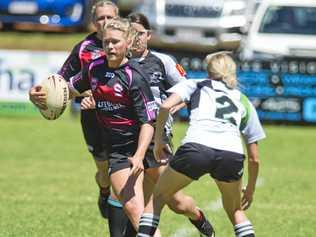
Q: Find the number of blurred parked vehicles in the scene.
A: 3